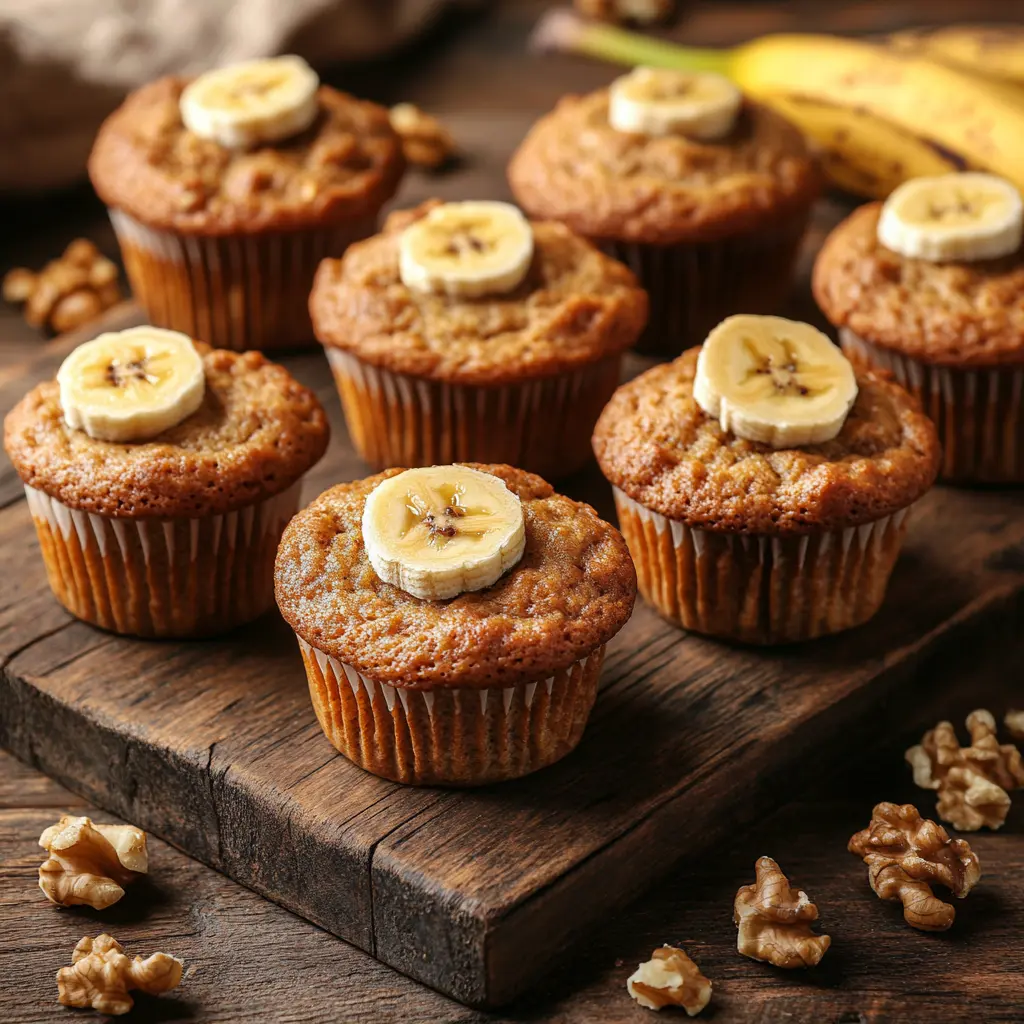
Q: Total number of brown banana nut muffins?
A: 7